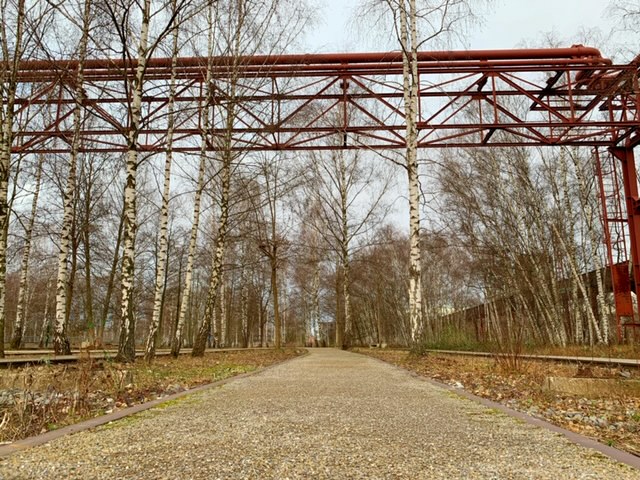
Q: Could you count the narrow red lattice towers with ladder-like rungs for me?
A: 1